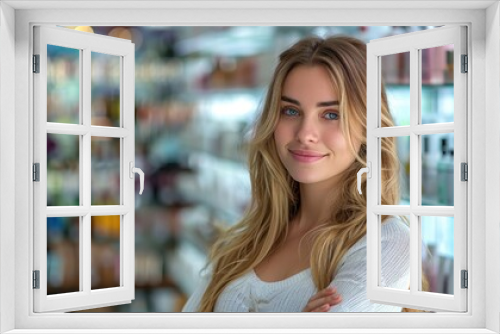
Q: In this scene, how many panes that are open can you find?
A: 2